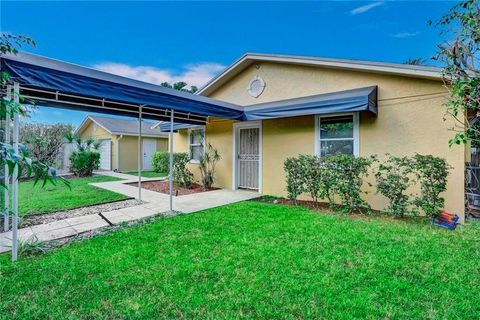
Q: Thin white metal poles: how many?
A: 4